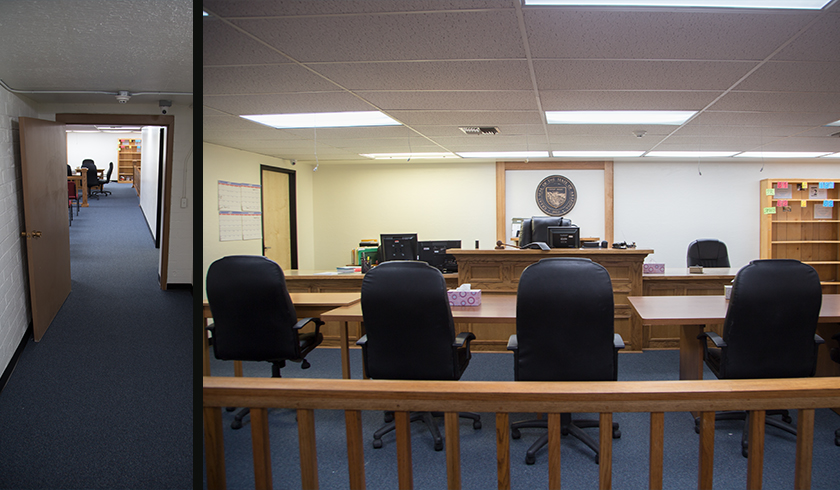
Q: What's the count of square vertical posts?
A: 13